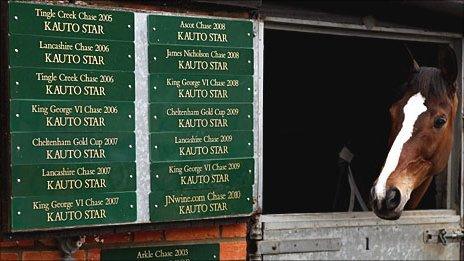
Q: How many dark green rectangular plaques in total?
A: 15